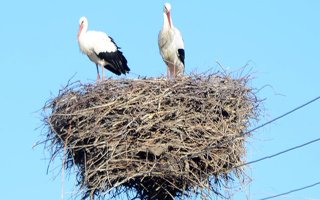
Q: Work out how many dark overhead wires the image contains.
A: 3